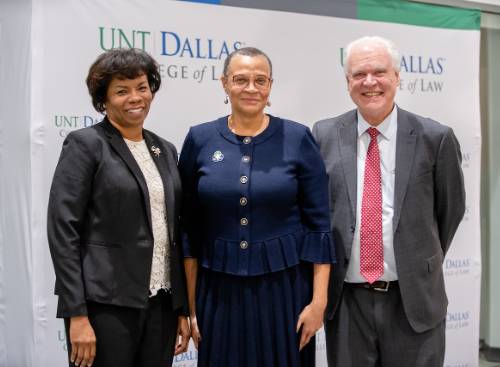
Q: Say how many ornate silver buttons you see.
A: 6